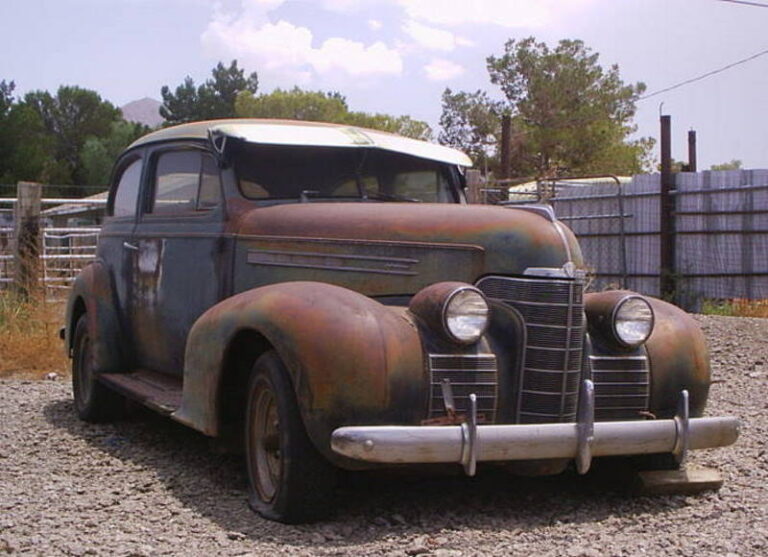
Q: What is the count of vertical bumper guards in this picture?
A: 3